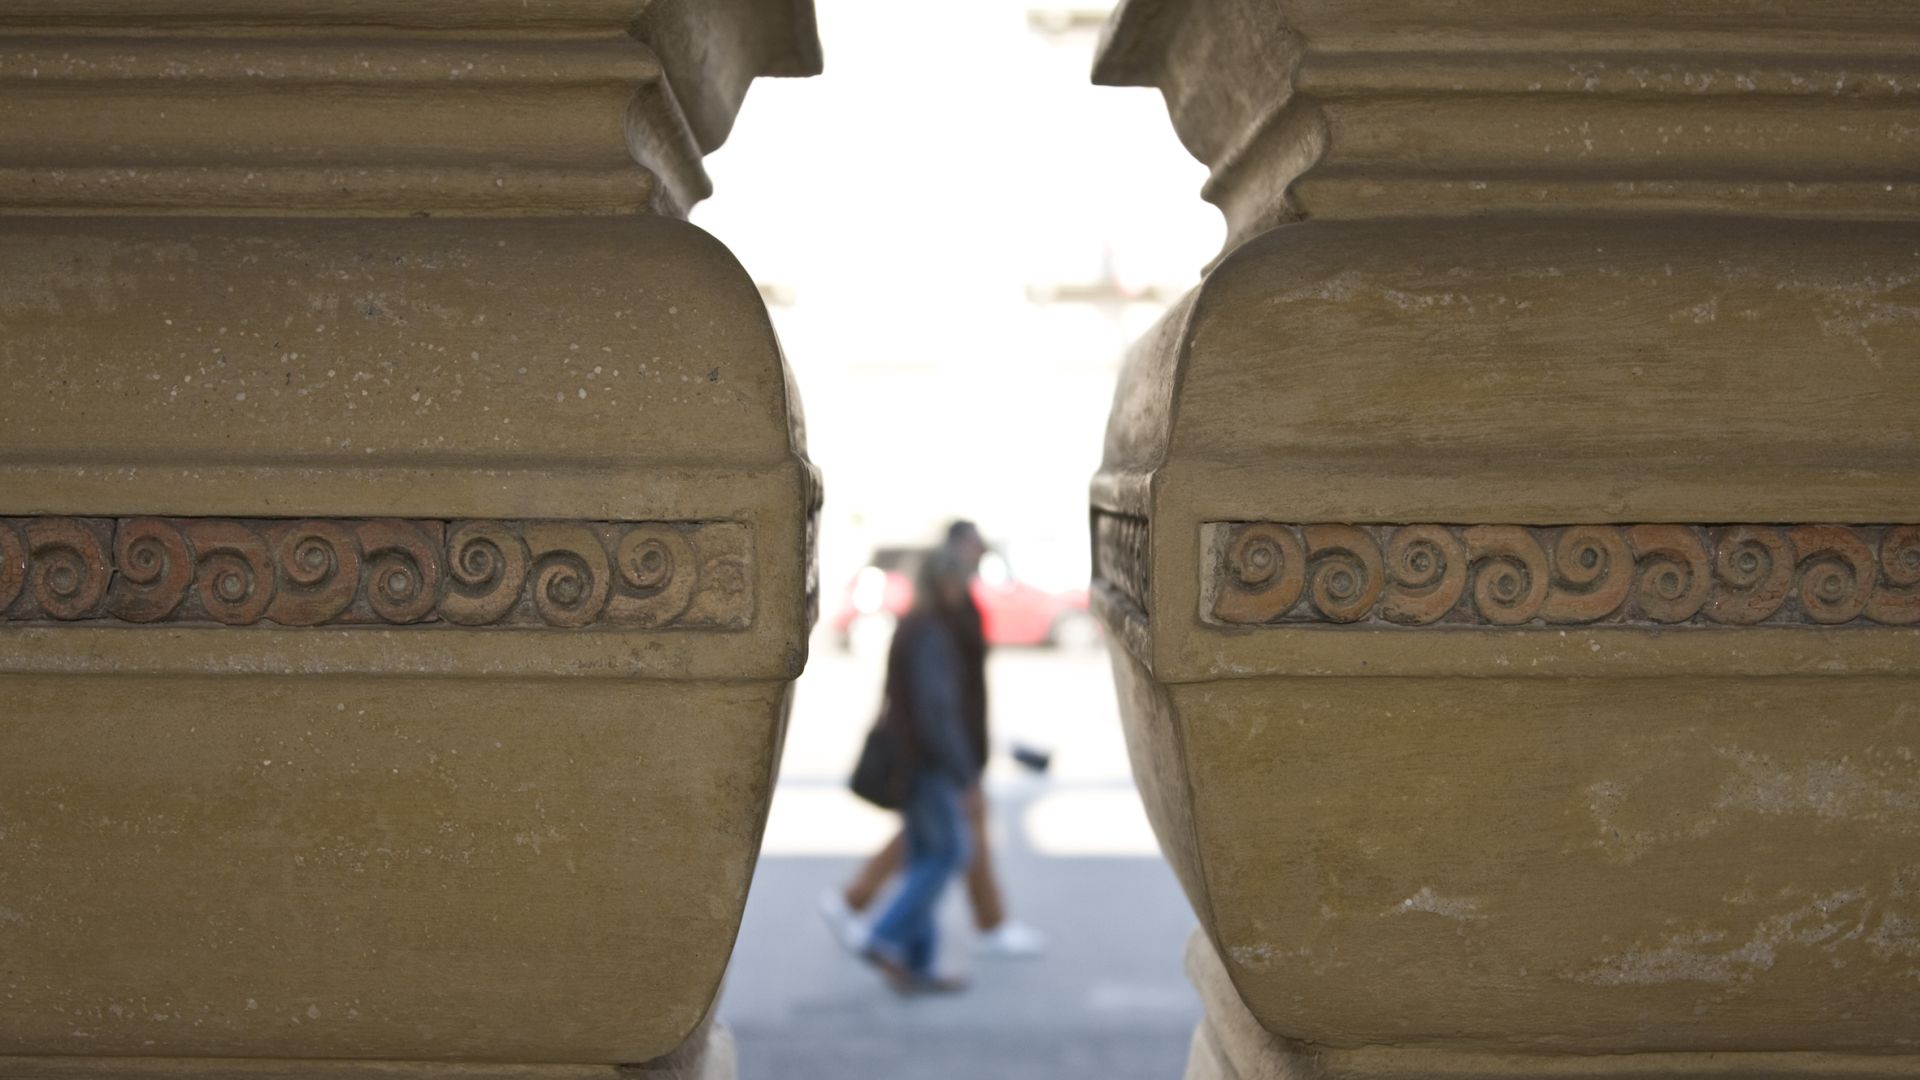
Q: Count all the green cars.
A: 0